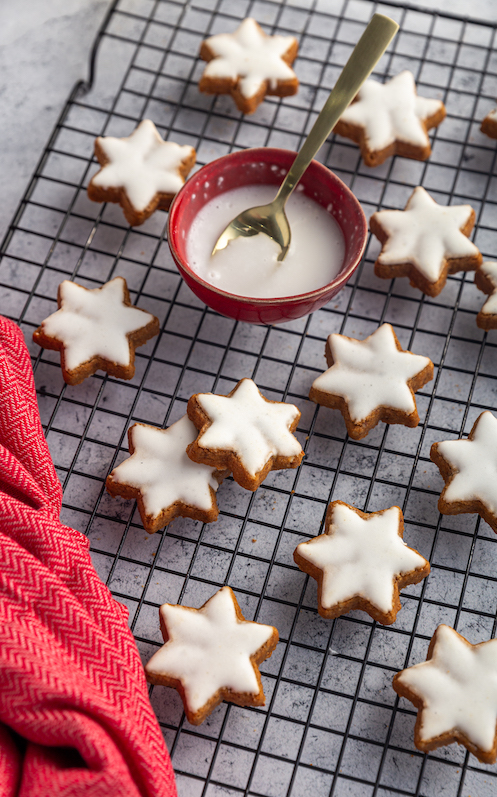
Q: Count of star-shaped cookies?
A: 14